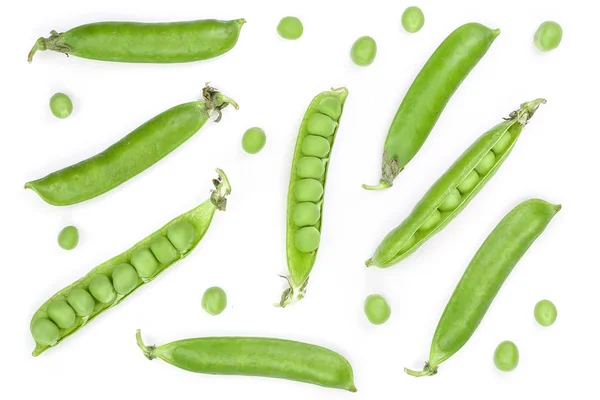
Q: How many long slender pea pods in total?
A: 8